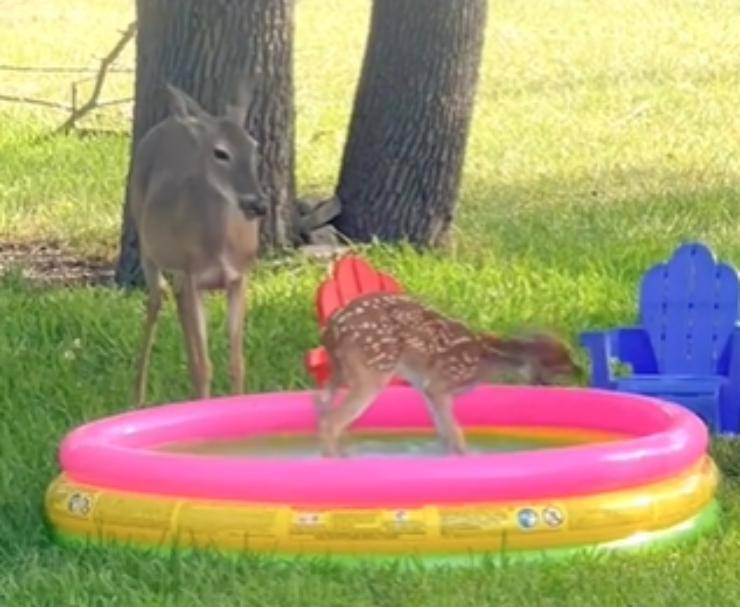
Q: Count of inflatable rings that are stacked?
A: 3